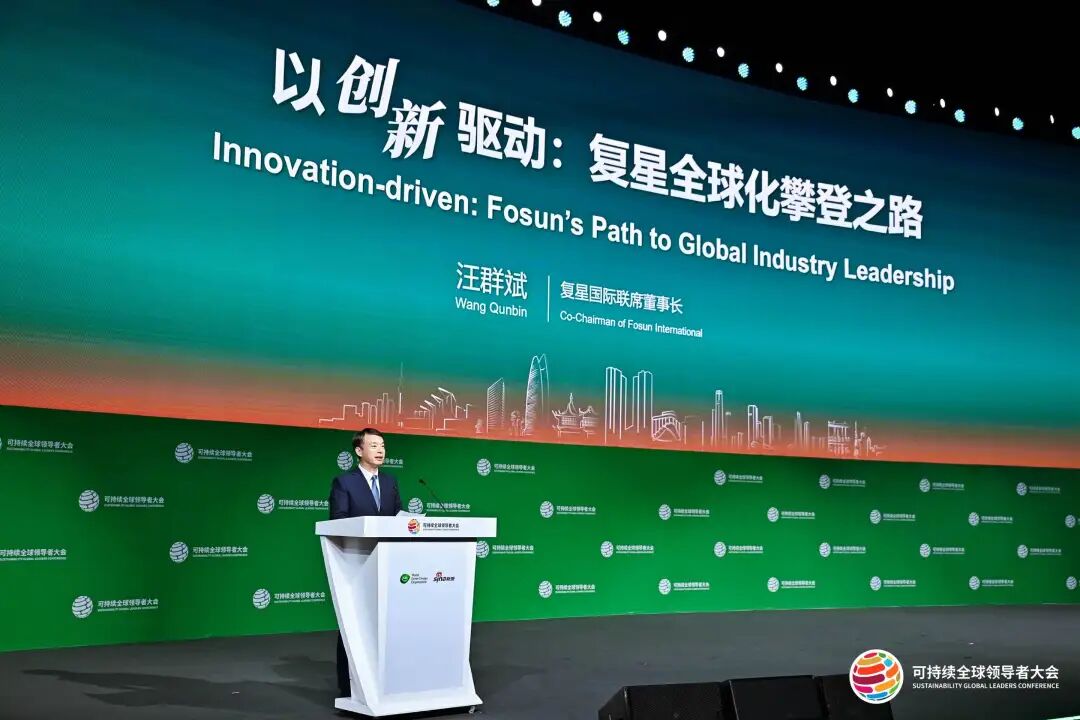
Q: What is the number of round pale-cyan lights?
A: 11